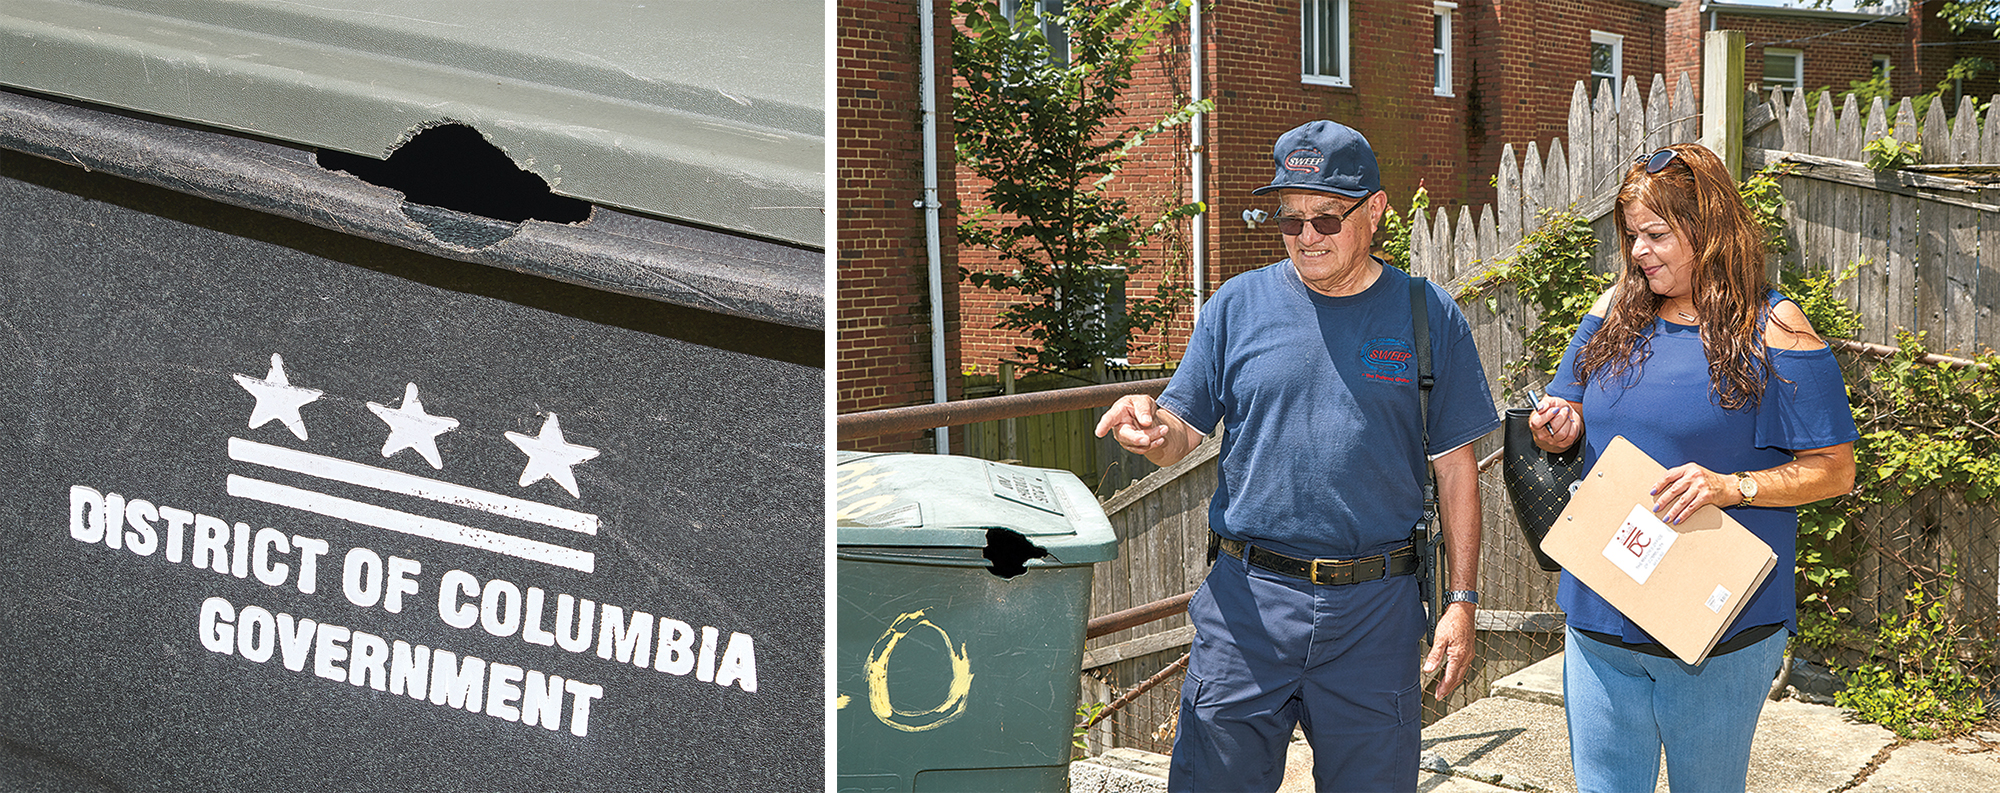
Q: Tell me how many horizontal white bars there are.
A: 2